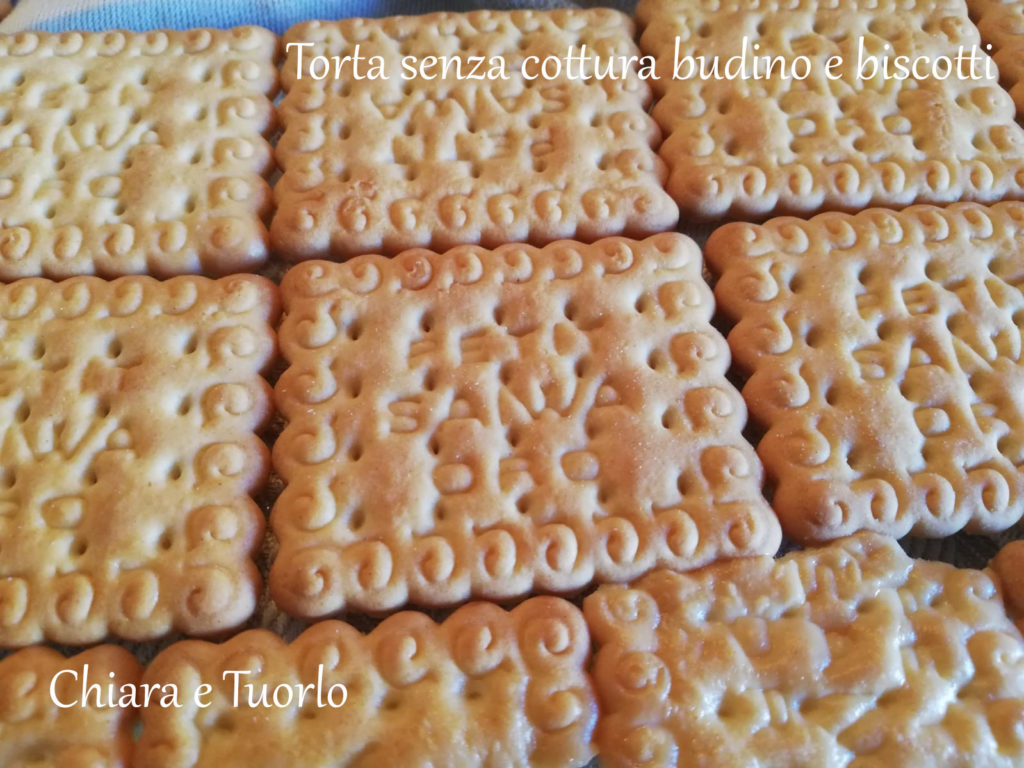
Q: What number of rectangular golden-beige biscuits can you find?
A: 11